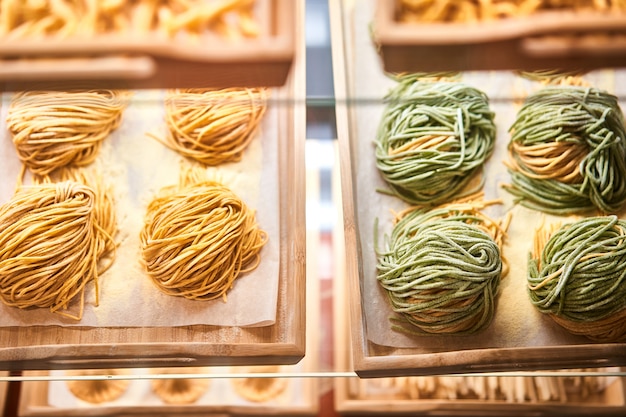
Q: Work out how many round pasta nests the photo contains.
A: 8